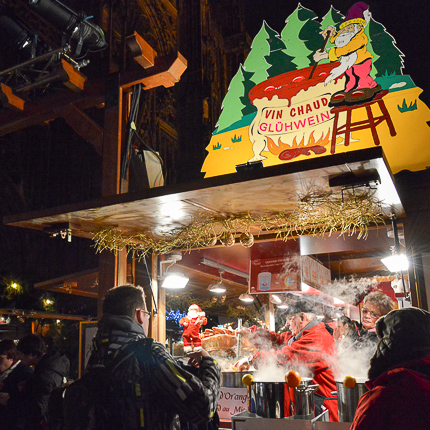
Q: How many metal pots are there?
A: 3